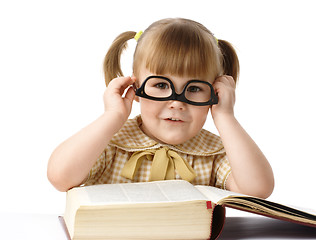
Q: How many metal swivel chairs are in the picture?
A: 0